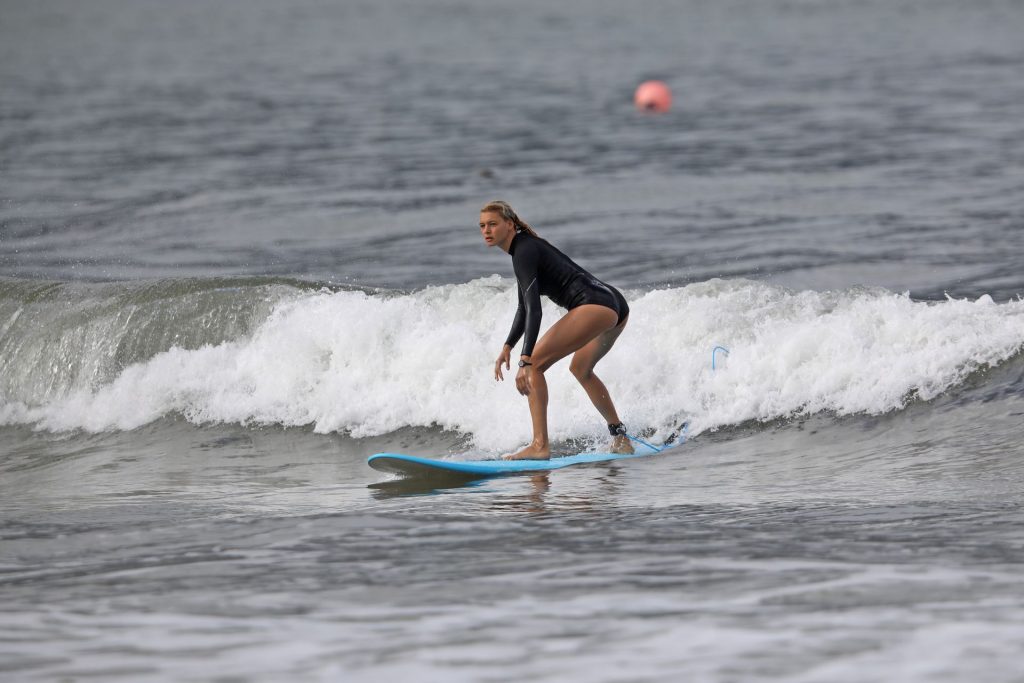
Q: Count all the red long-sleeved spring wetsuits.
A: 0